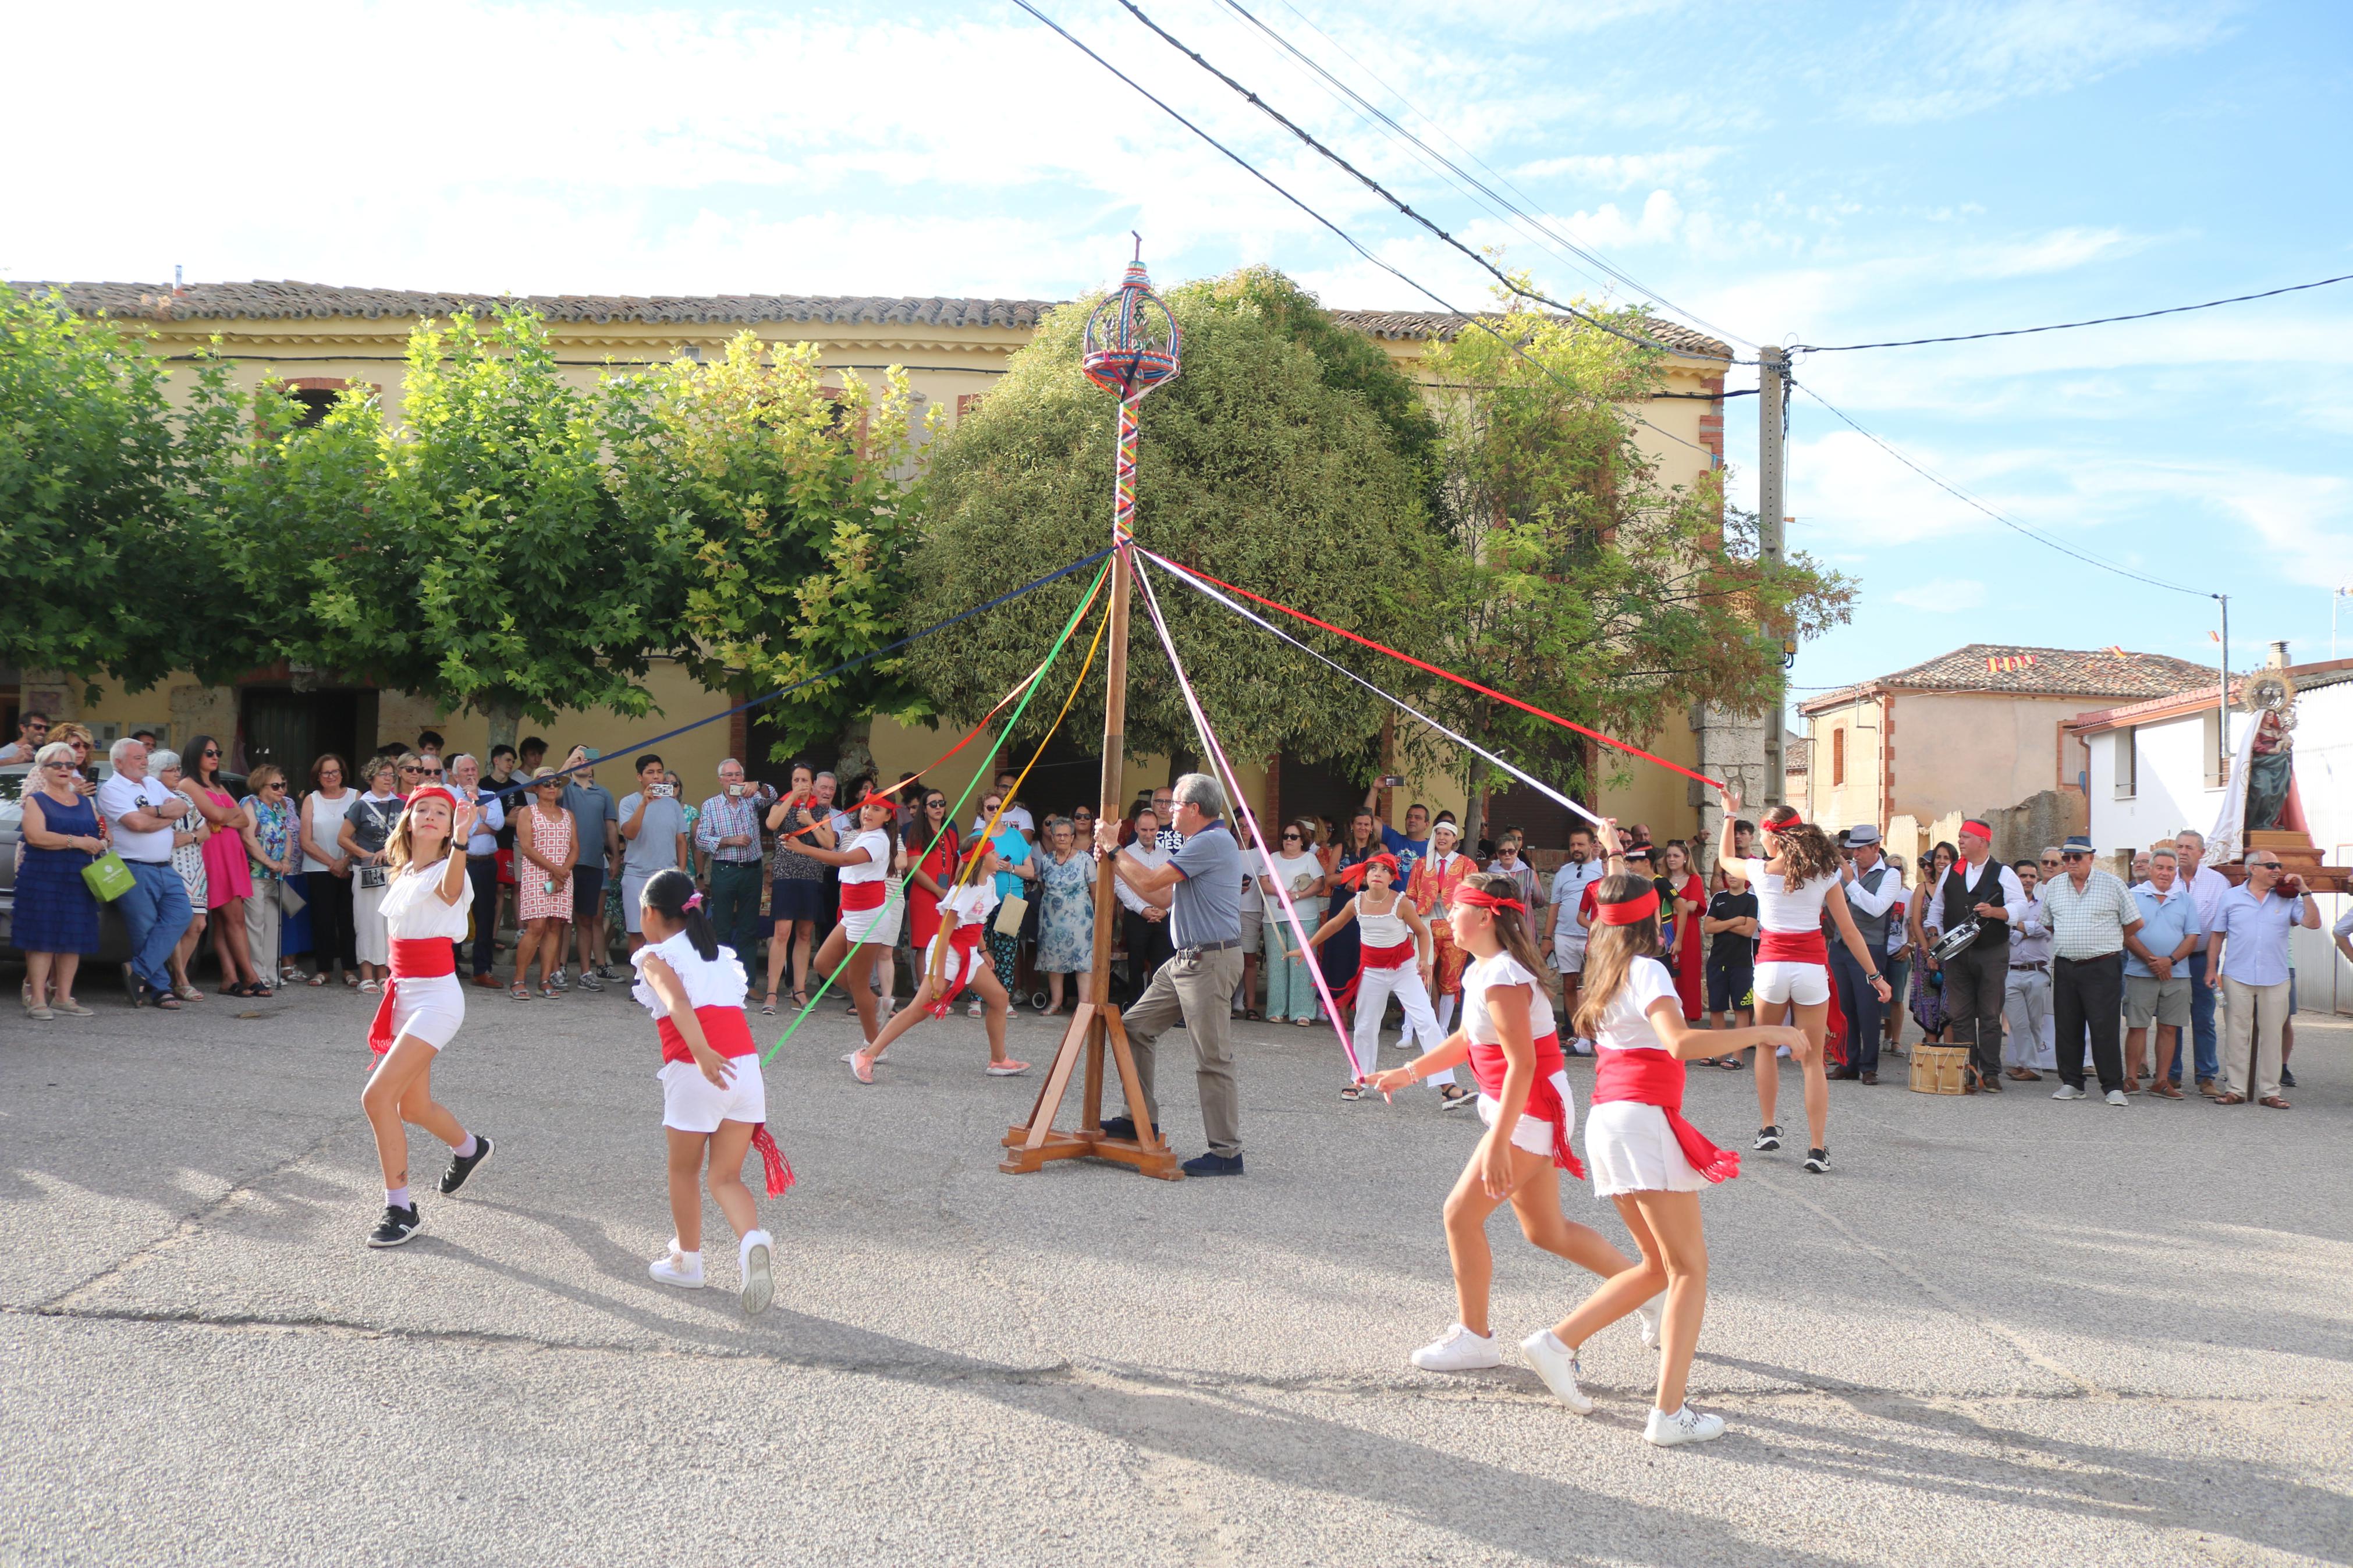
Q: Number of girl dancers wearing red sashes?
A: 8